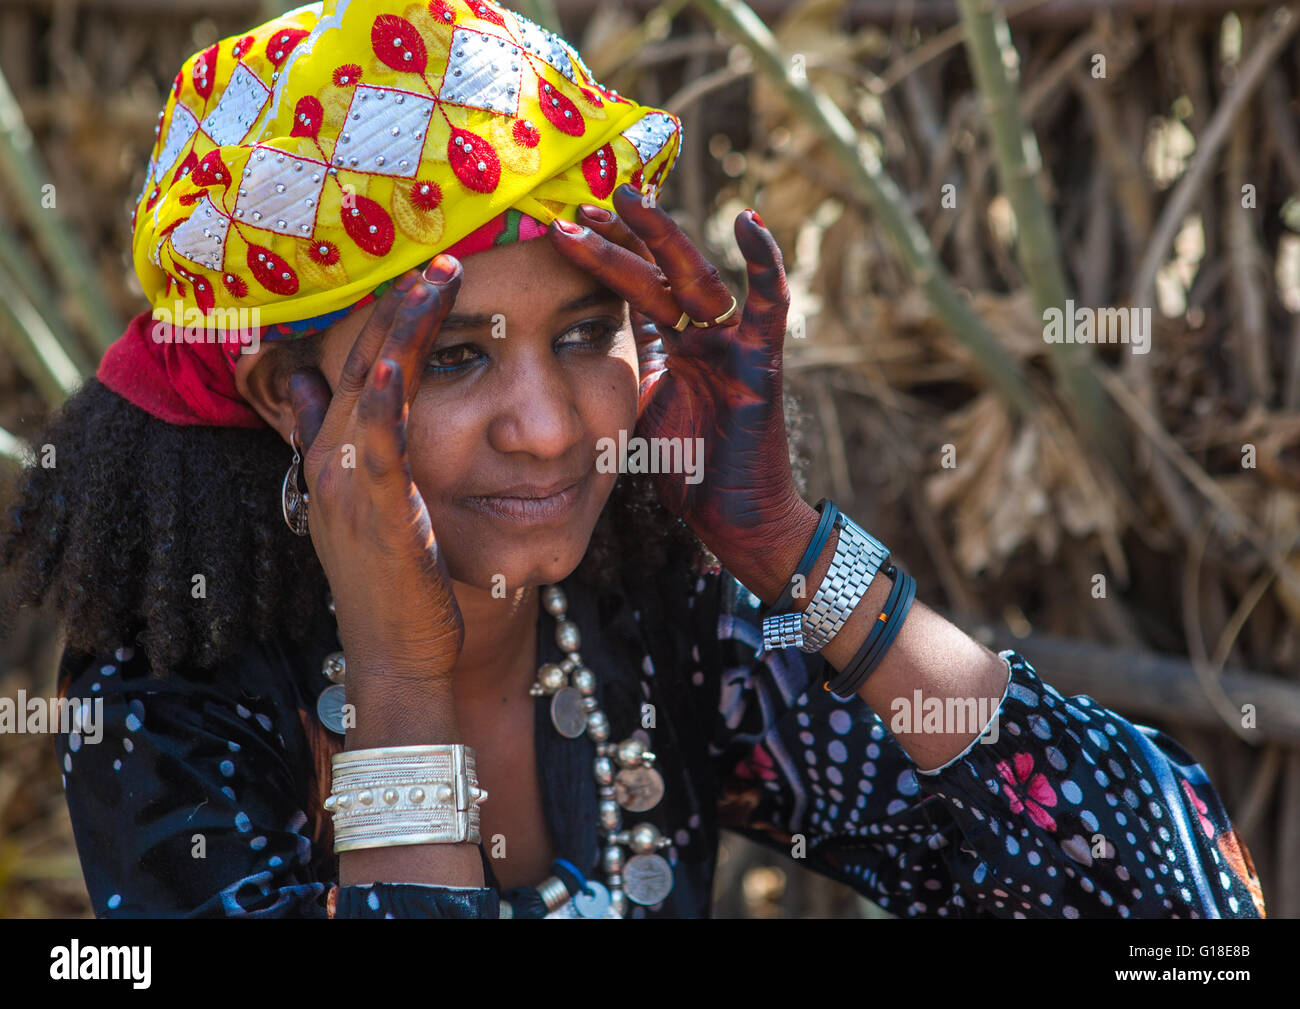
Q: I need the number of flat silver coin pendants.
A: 4